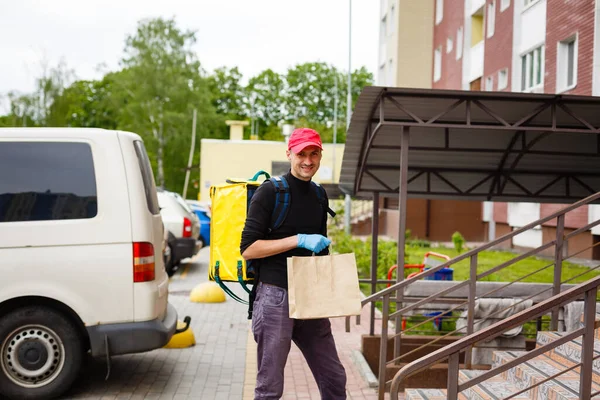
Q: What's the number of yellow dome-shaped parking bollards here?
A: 2